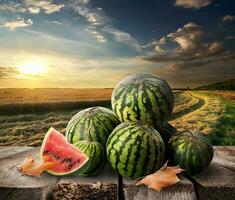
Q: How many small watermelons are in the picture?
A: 2